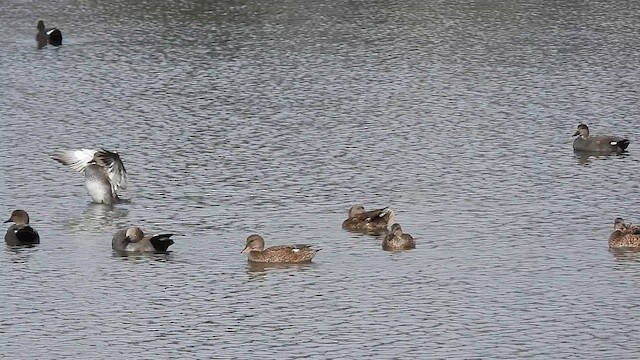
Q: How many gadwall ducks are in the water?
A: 9